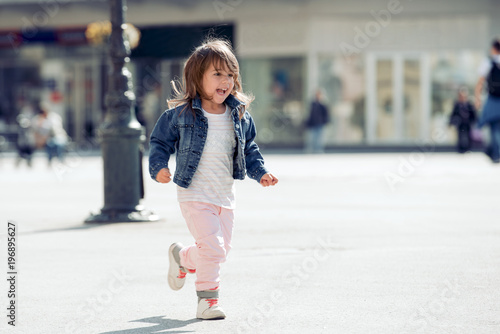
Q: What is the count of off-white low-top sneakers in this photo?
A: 2